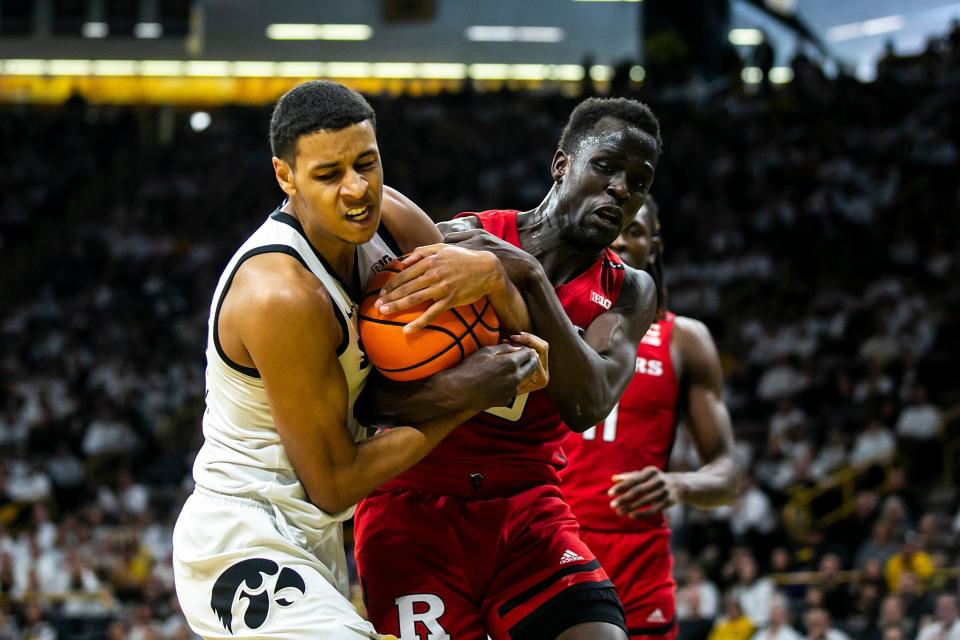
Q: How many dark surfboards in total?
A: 0